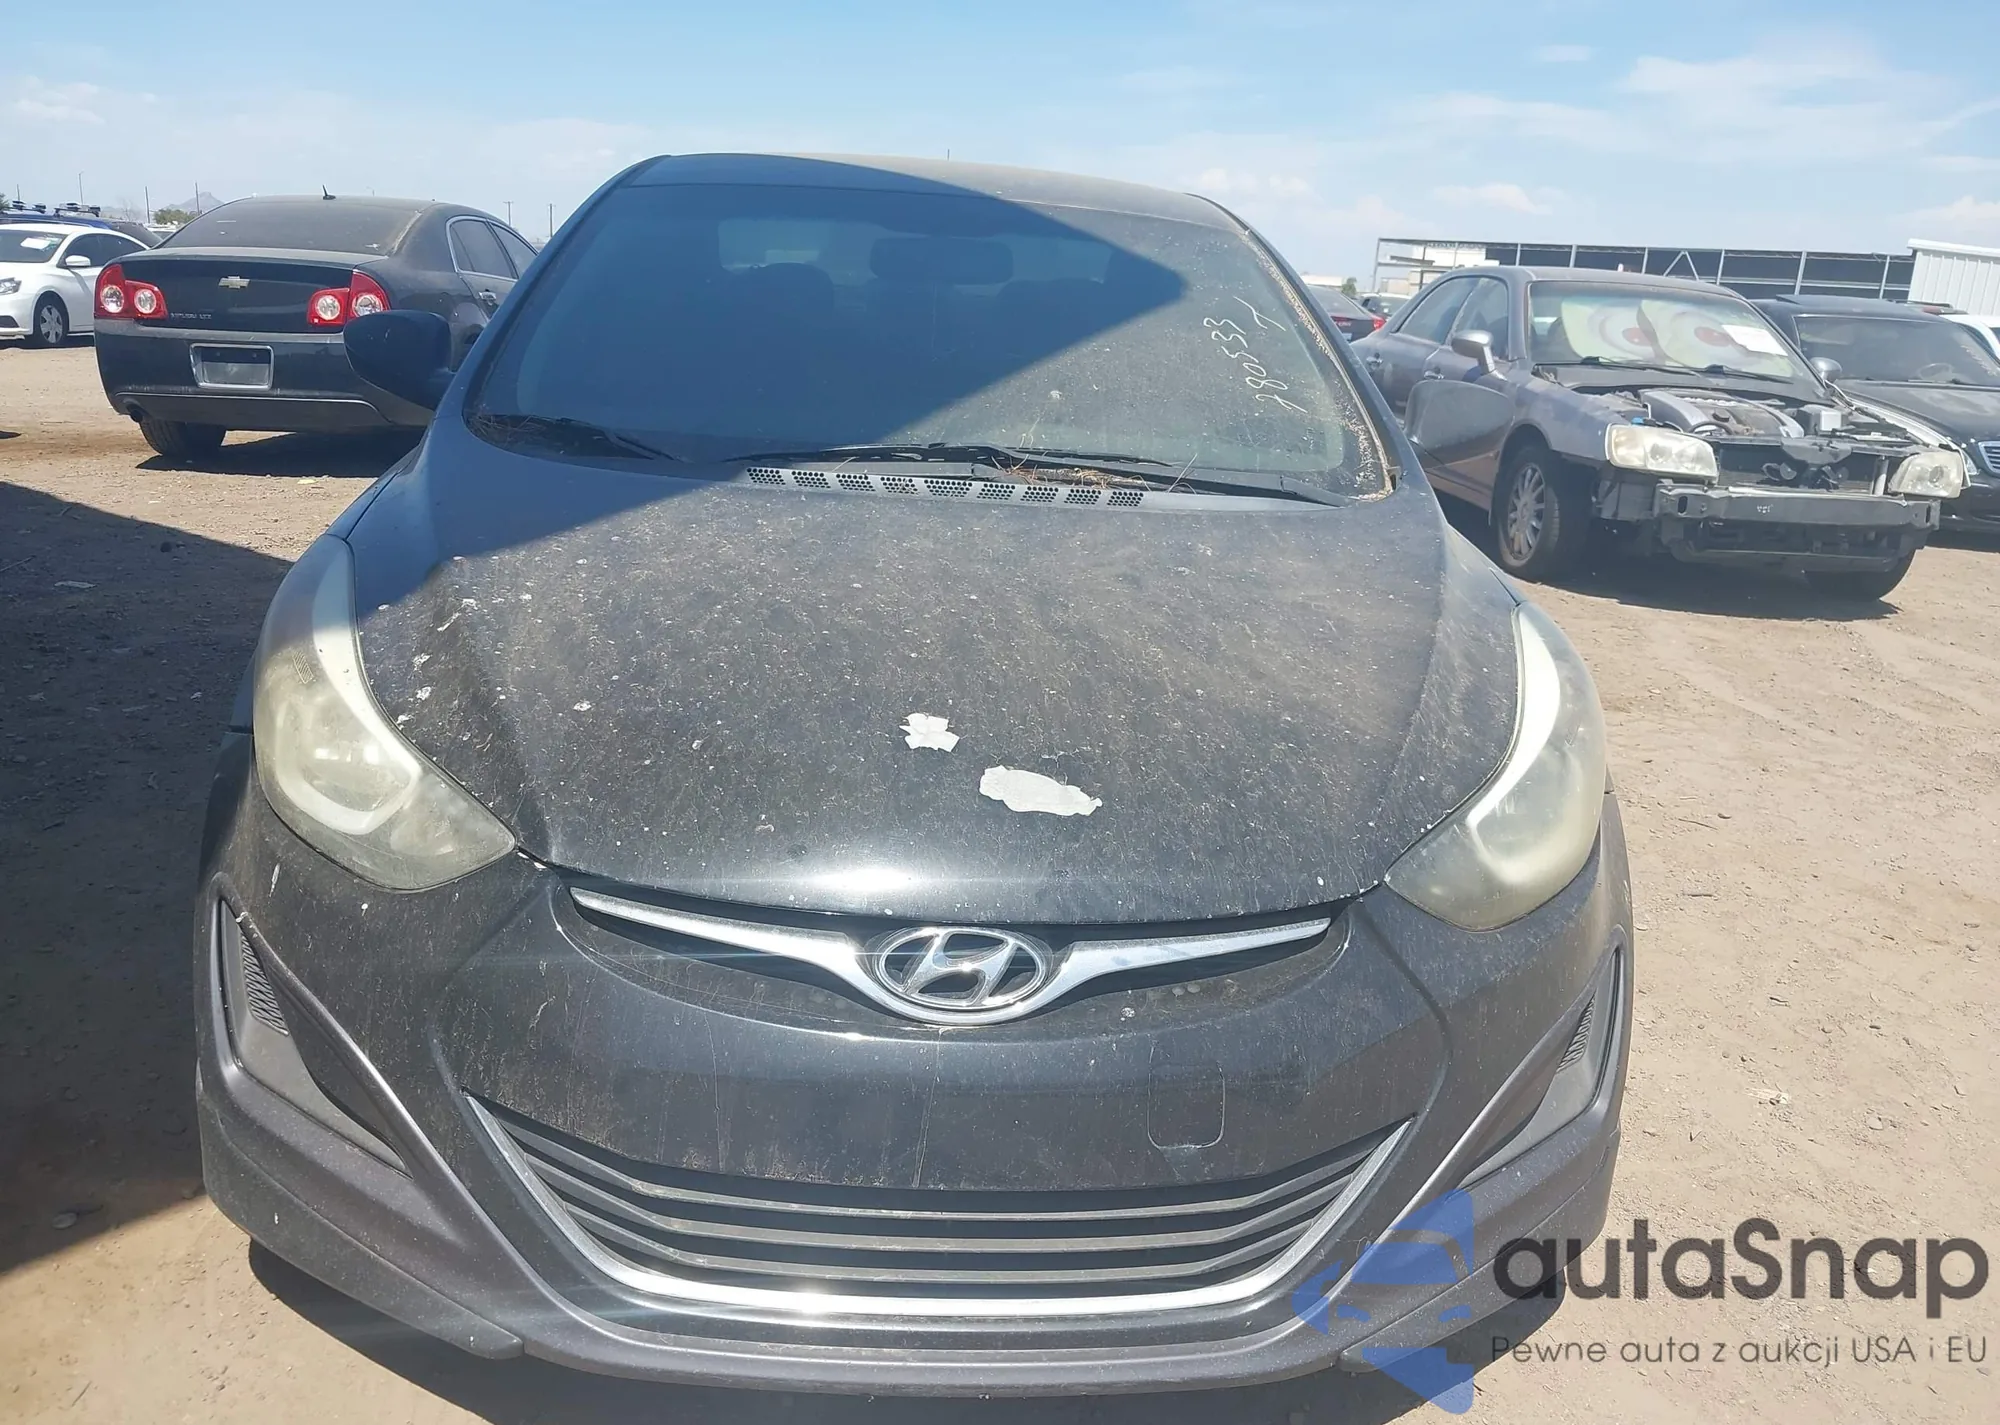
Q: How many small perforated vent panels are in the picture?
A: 9